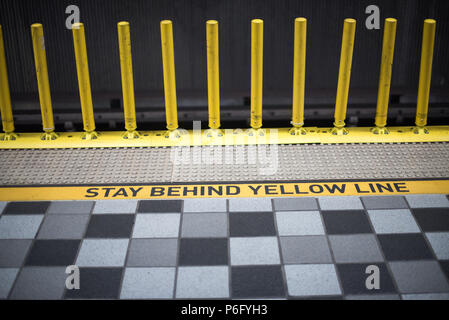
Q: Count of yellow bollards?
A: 11